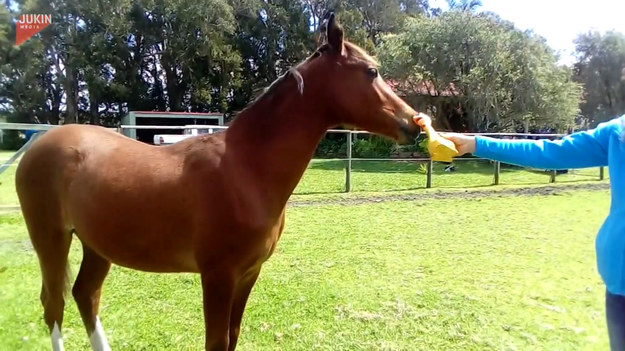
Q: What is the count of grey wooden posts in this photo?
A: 5